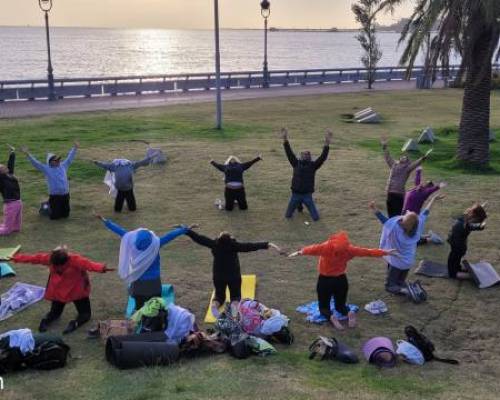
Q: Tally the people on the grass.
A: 13